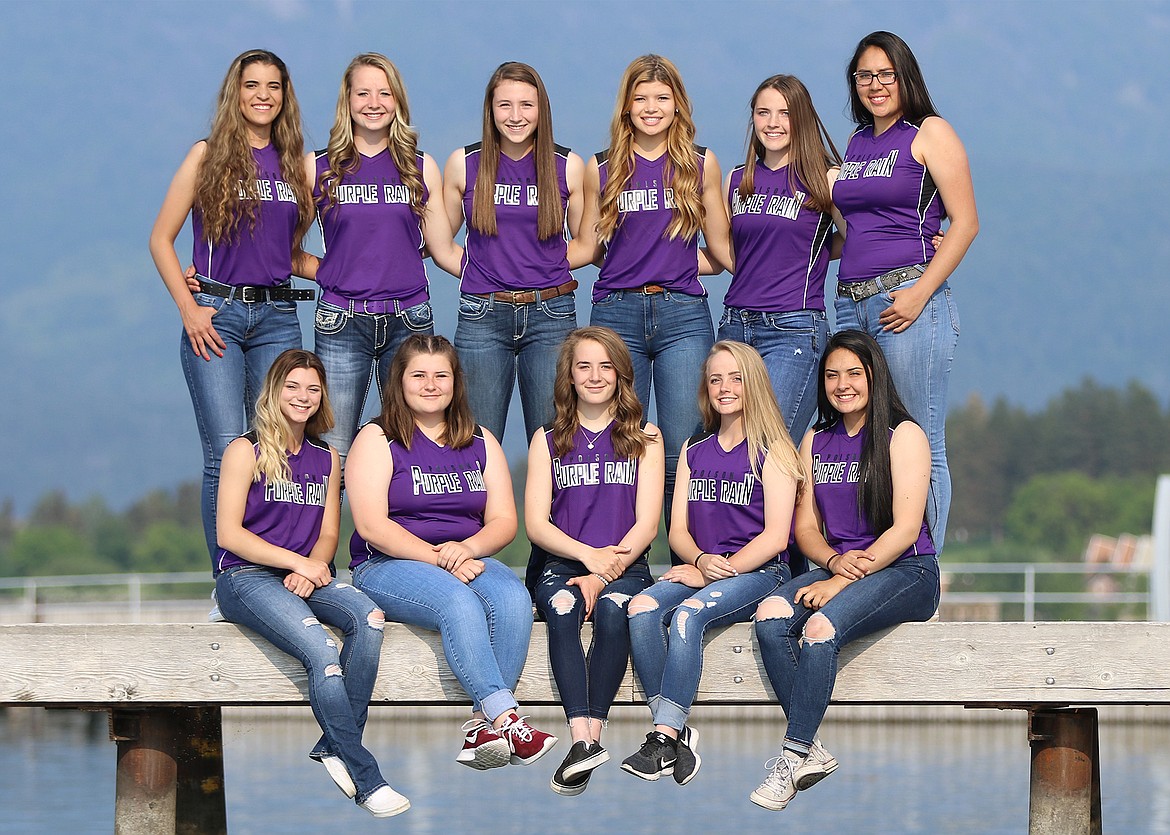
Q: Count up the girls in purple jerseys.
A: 11